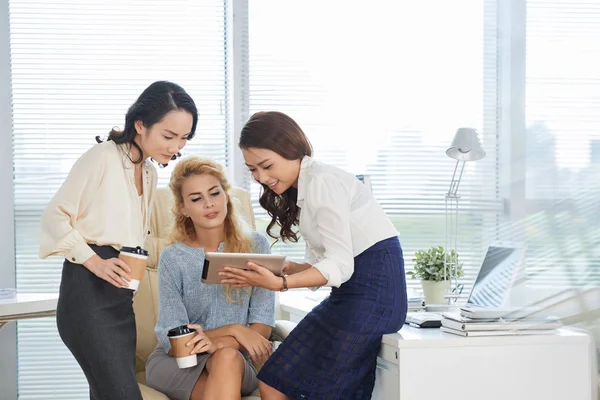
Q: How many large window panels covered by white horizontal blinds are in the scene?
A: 3